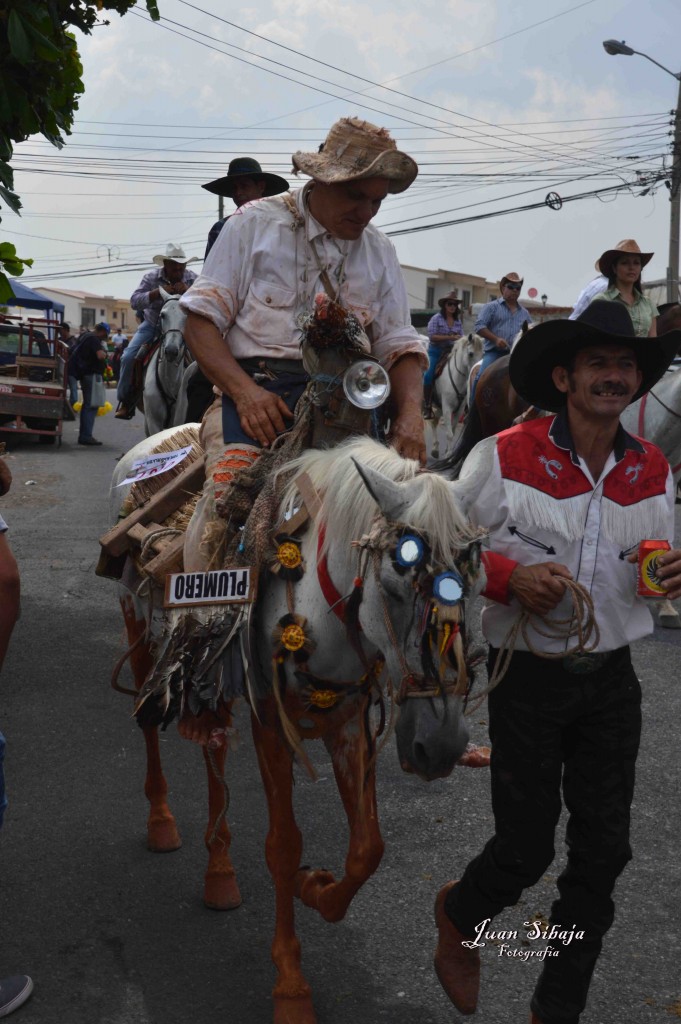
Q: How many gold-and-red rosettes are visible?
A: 3